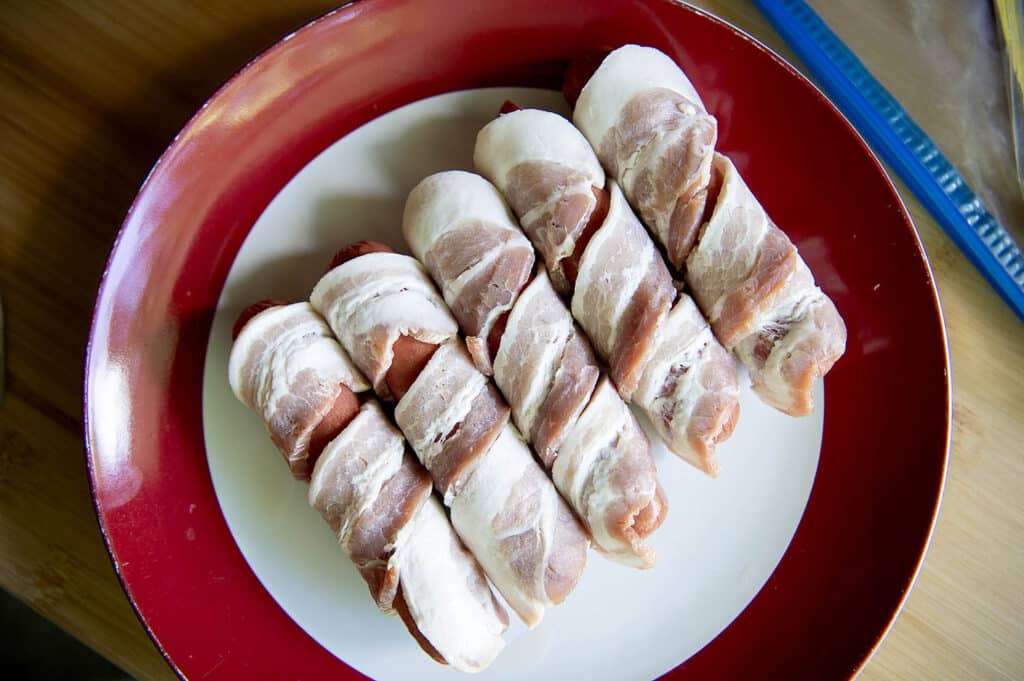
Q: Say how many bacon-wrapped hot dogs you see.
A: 5